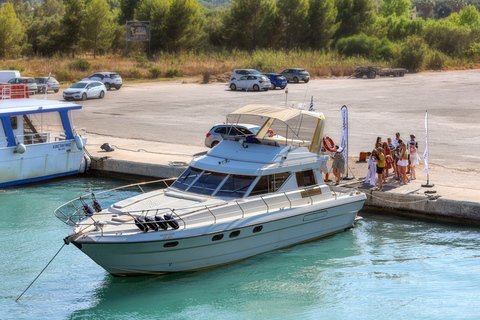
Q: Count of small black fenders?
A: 6